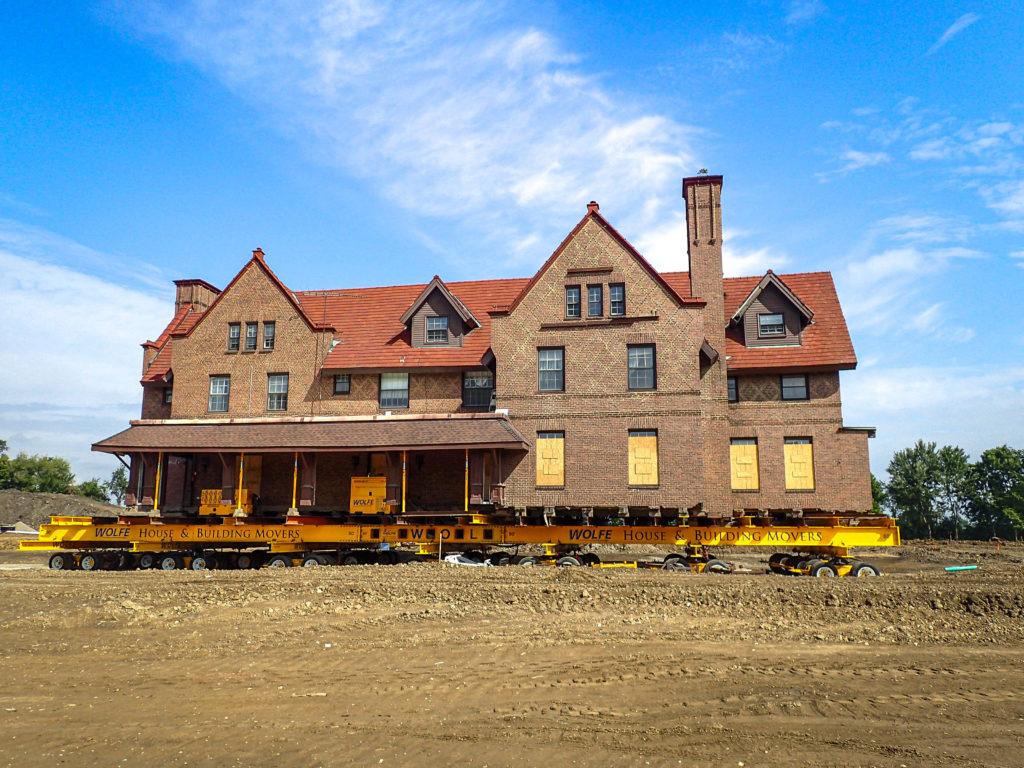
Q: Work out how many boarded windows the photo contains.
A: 4